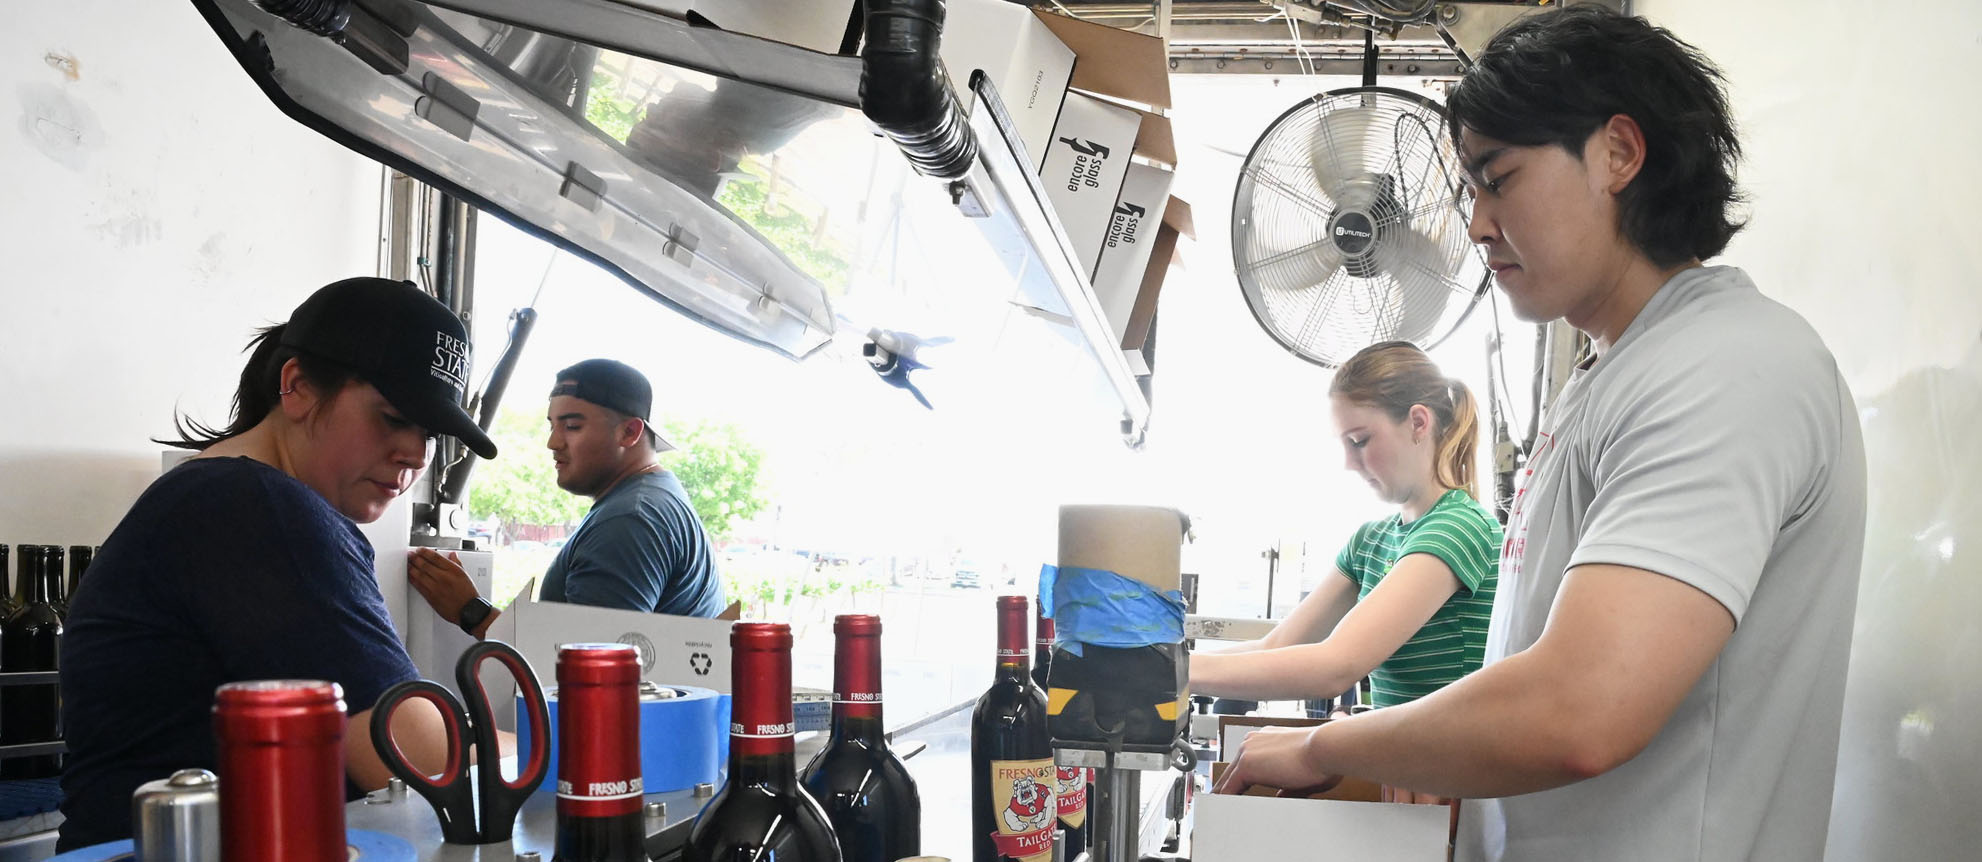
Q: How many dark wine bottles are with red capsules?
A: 6